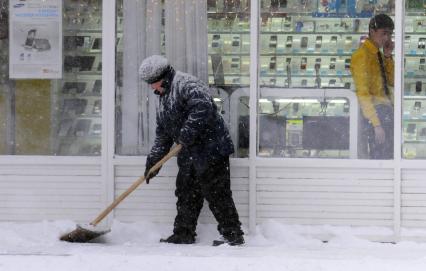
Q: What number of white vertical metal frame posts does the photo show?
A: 3